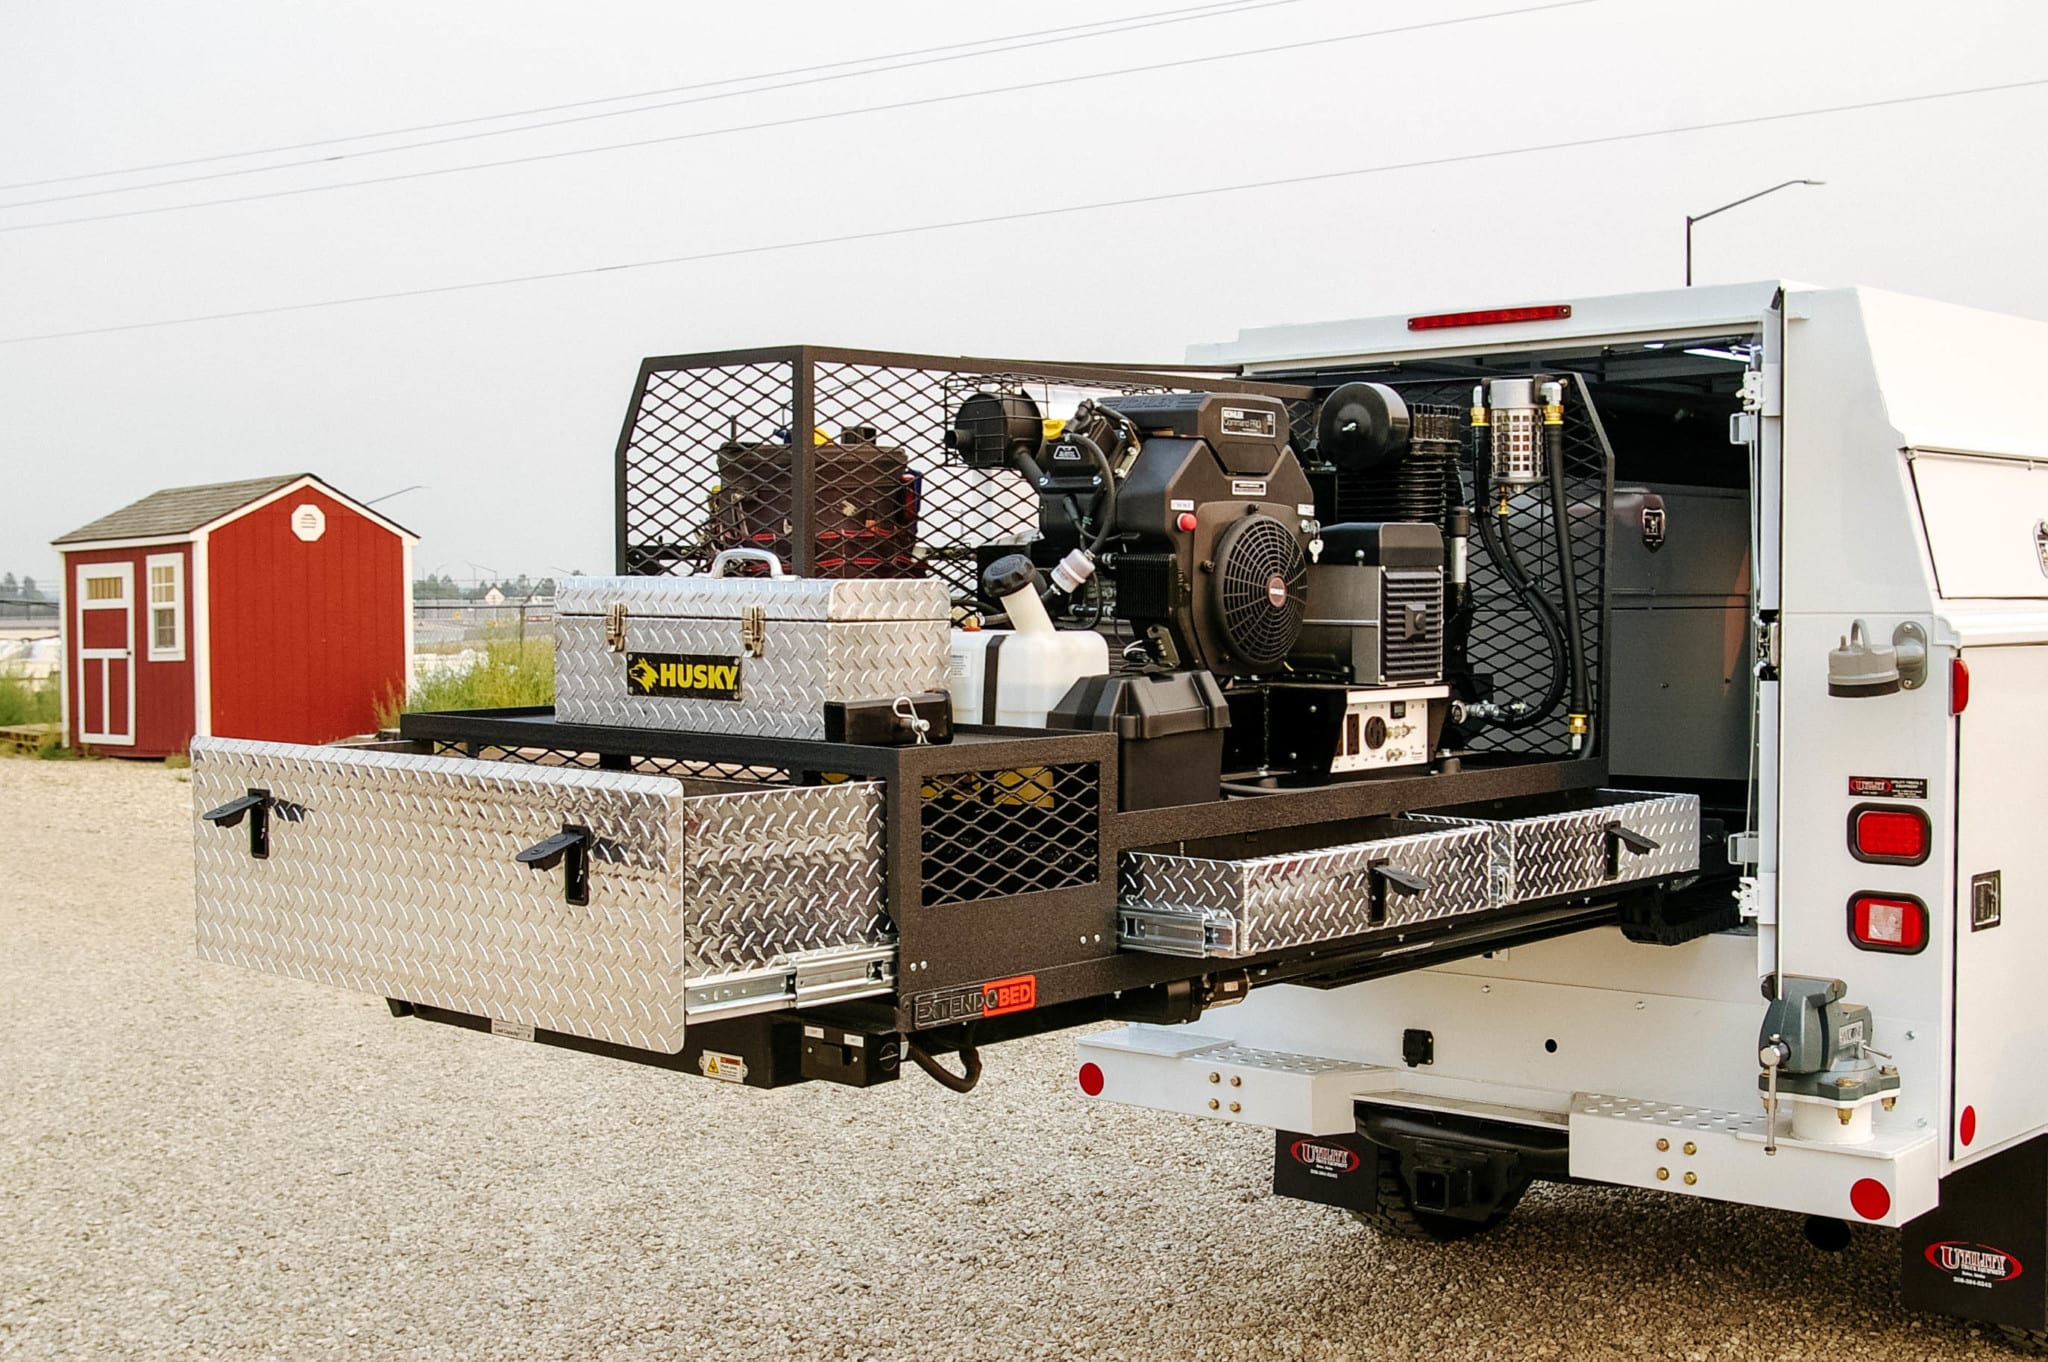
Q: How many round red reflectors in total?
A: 3